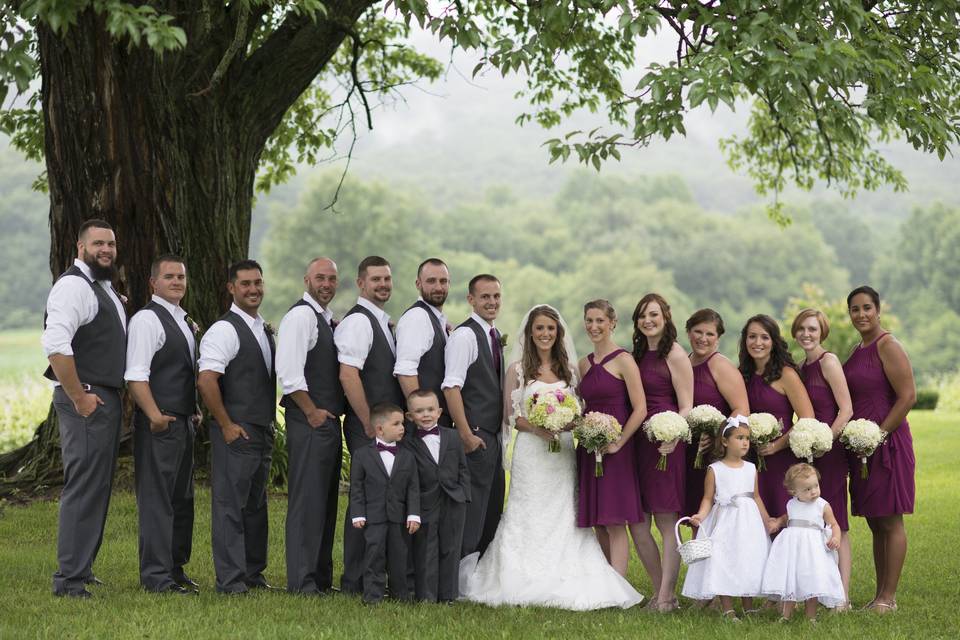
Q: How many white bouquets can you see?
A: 5